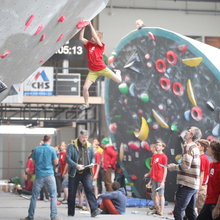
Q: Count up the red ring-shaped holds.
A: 5